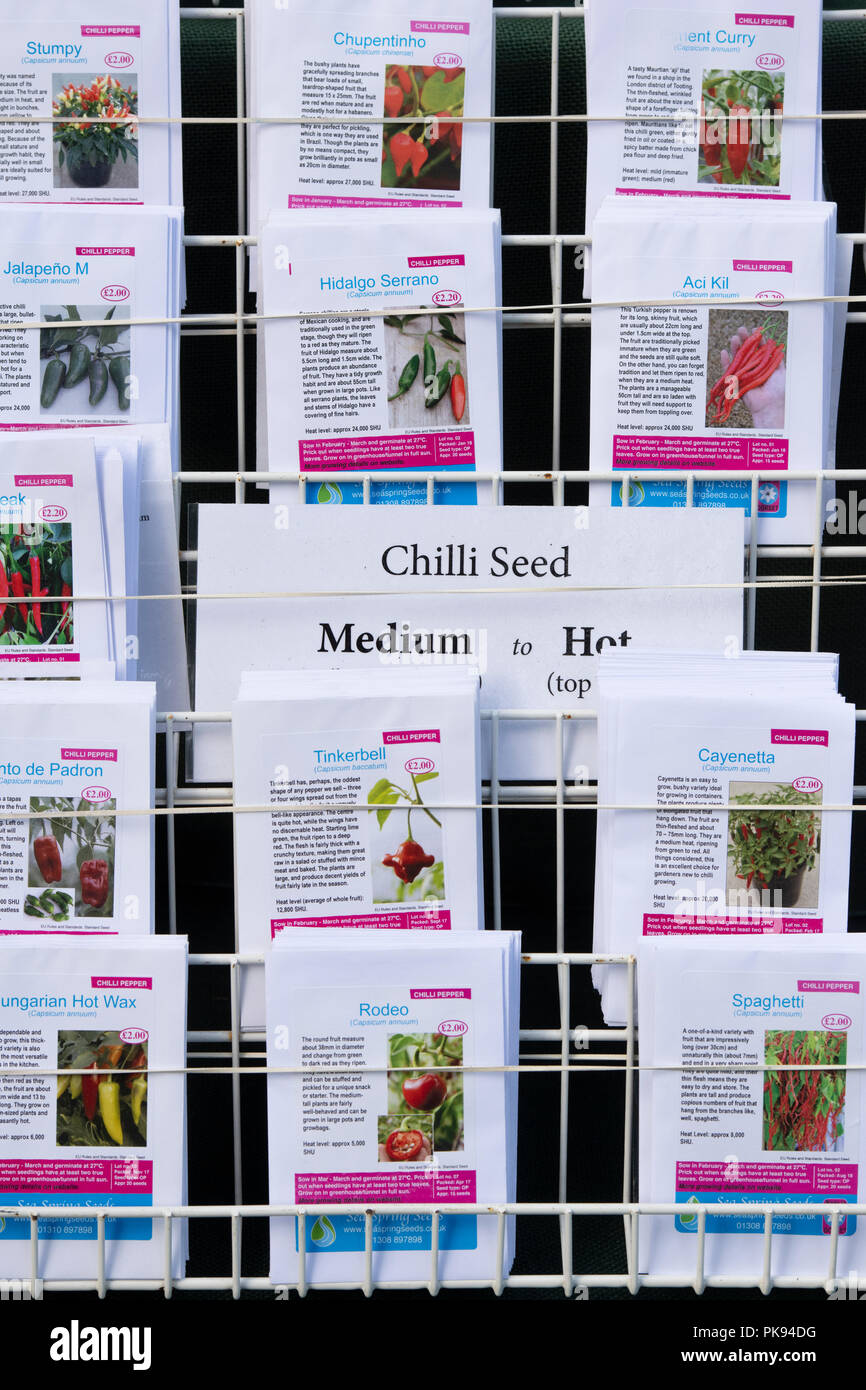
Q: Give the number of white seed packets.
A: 13